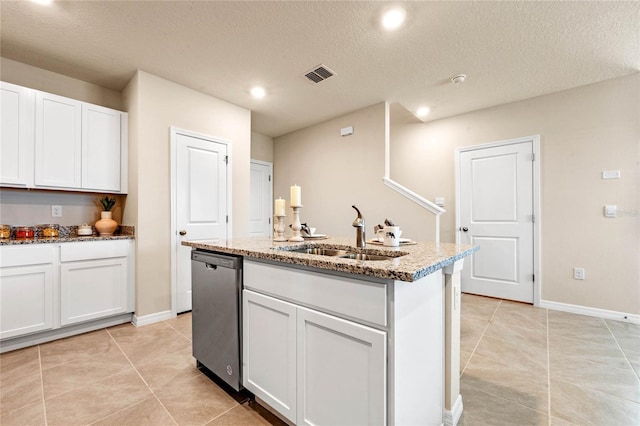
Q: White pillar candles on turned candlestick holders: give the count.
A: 2